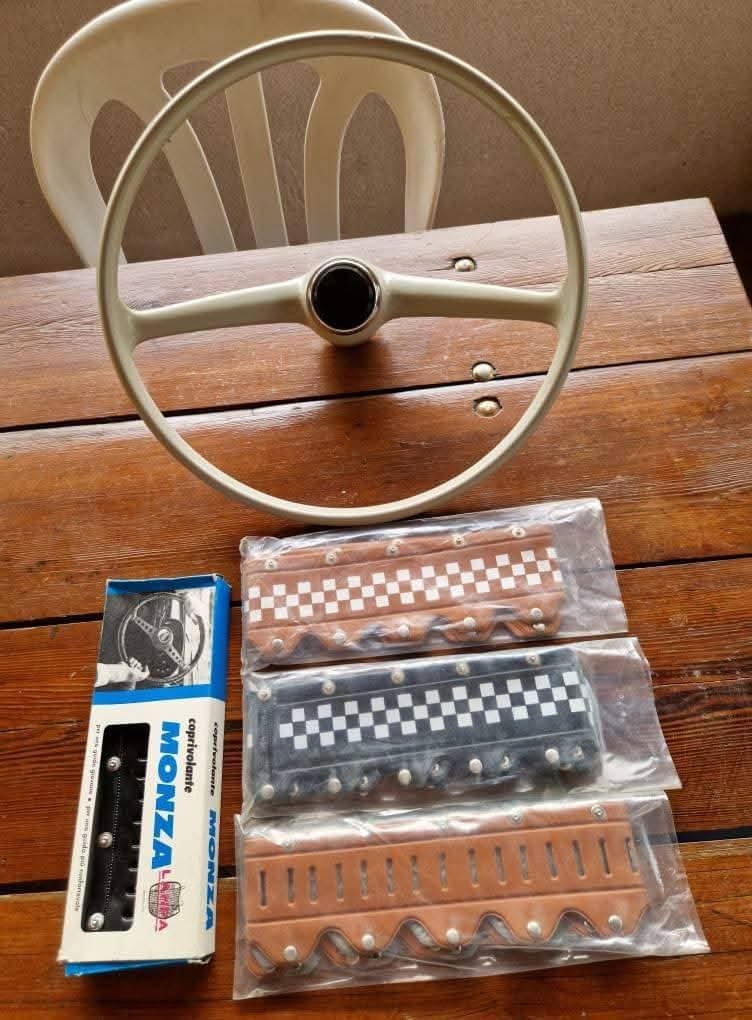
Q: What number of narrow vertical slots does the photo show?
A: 15